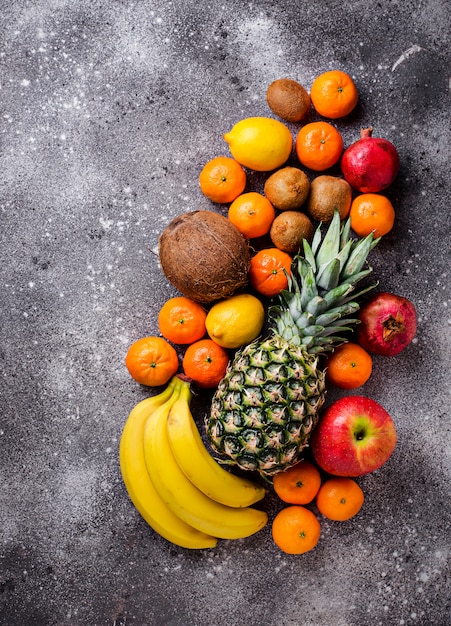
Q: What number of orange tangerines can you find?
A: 13